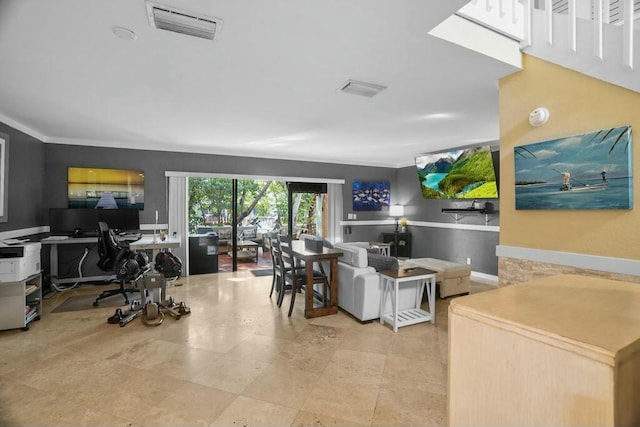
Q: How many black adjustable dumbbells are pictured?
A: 2